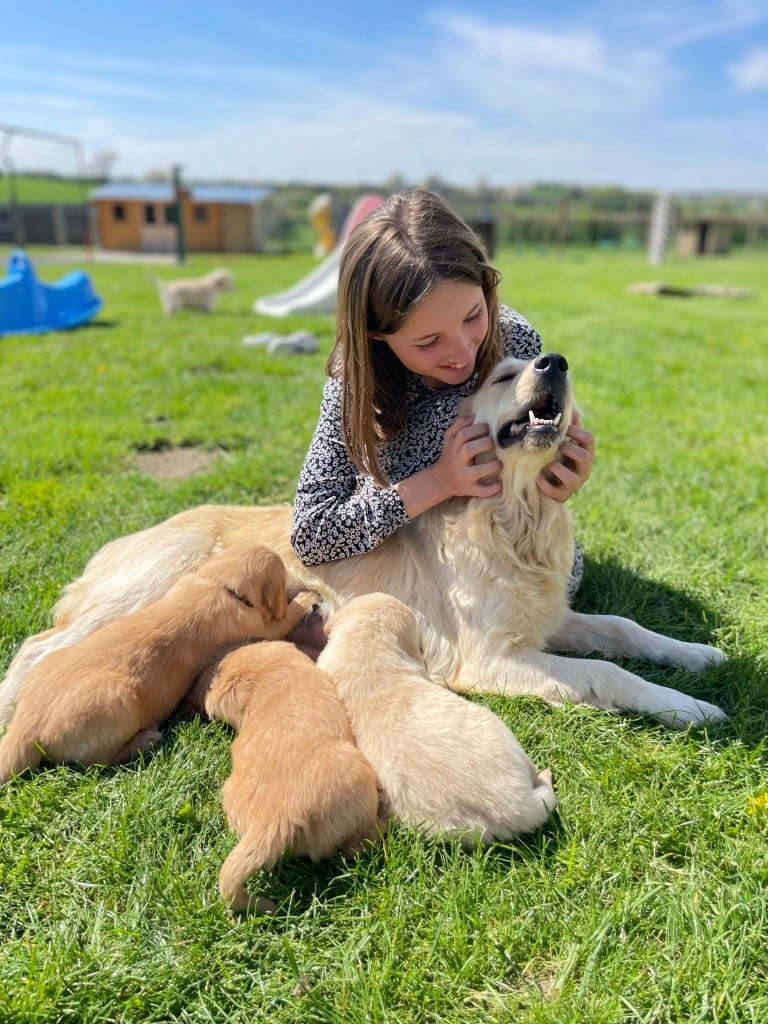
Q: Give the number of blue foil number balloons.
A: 0